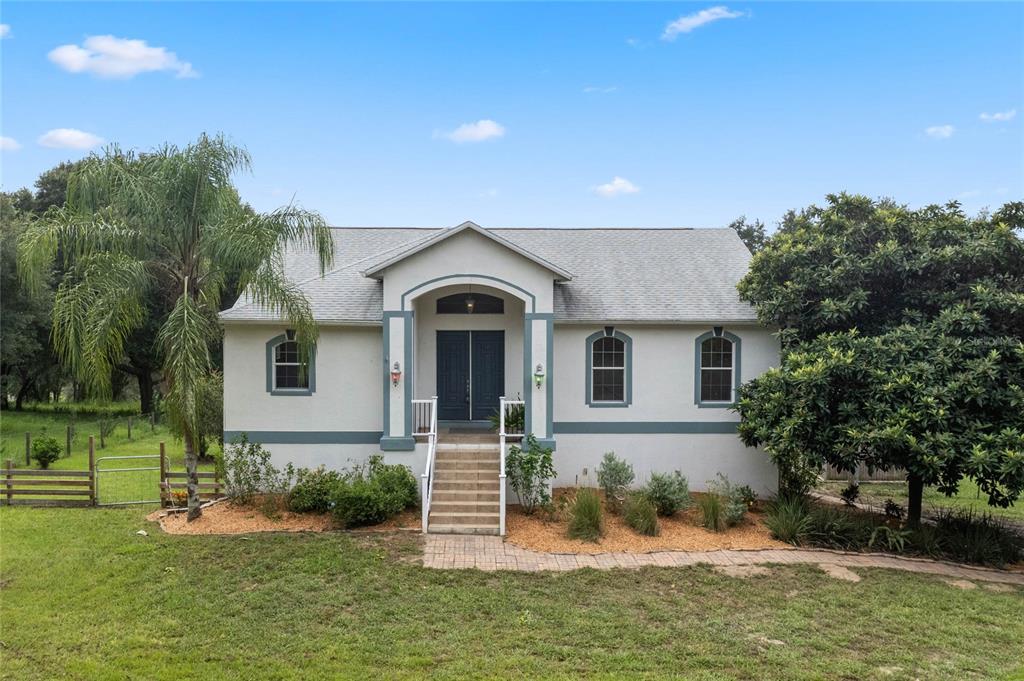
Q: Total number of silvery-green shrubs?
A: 3